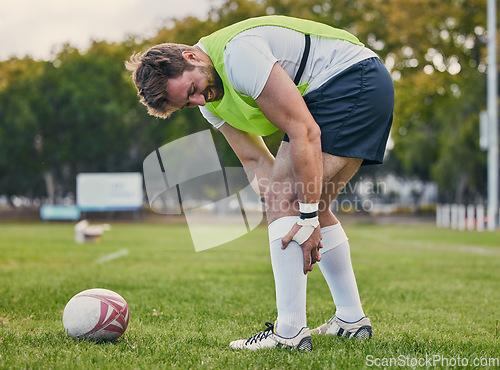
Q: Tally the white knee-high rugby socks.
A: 2